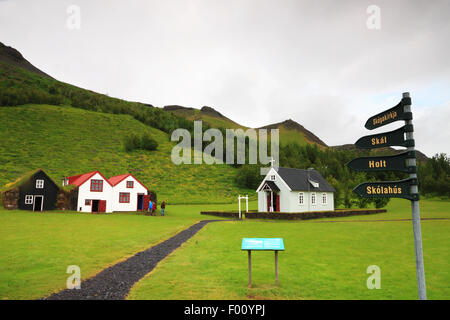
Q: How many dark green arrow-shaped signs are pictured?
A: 4